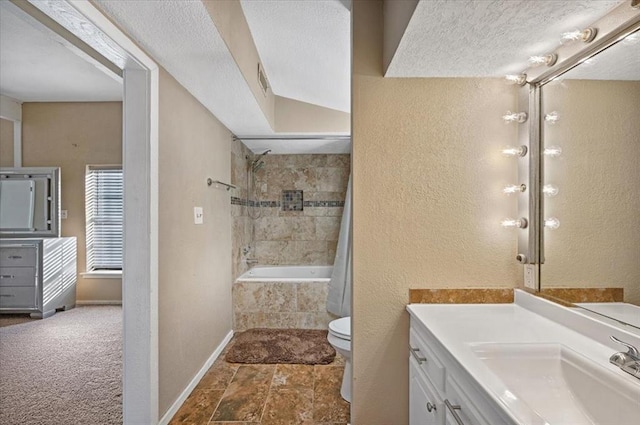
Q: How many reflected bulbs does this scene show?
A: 4